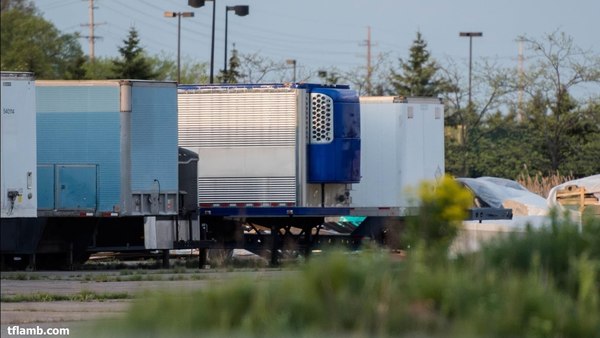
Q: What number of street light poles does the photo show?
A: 5